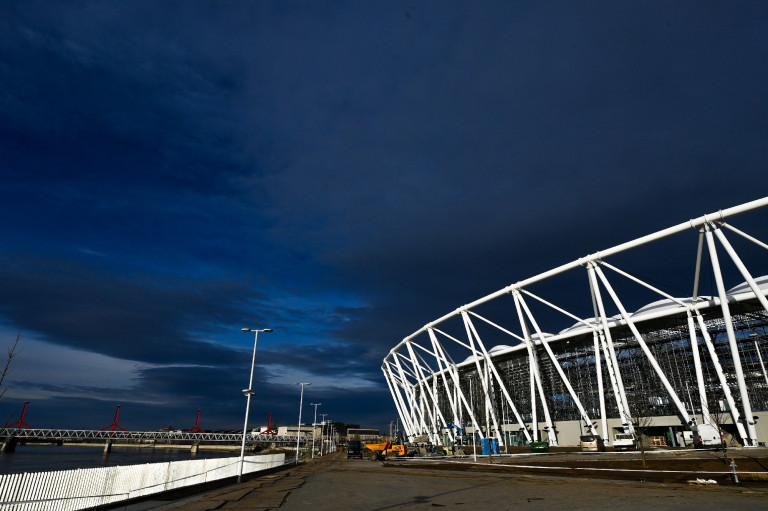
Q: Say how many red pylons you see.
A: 4